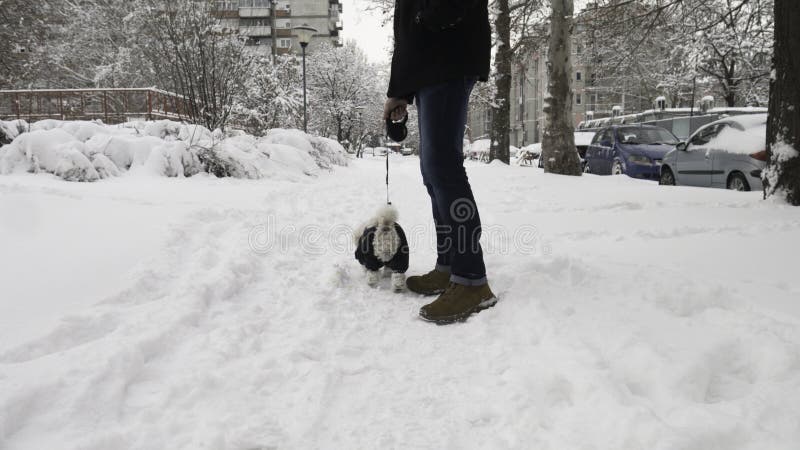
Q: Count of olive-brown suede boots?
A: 2